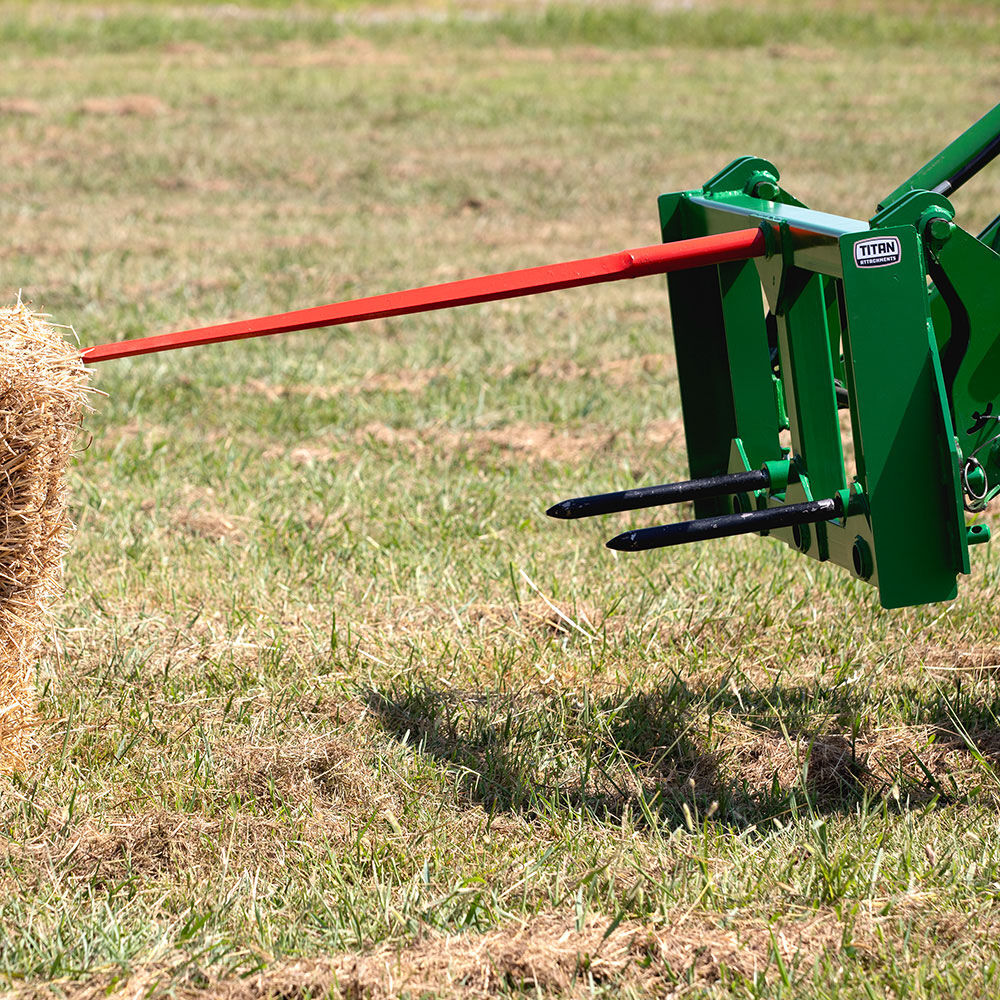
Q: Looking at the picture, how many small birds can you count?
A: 0